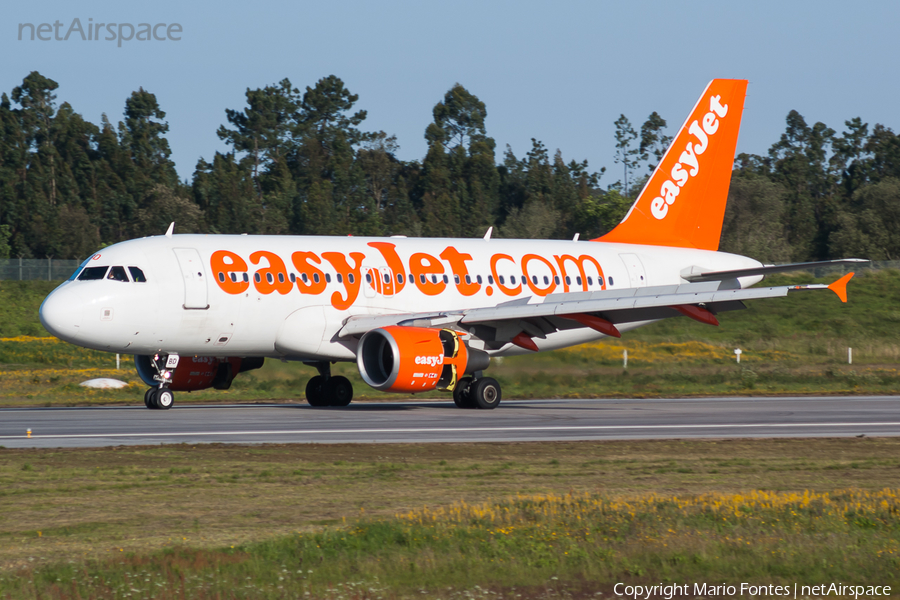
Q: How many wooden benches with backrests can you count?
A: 0